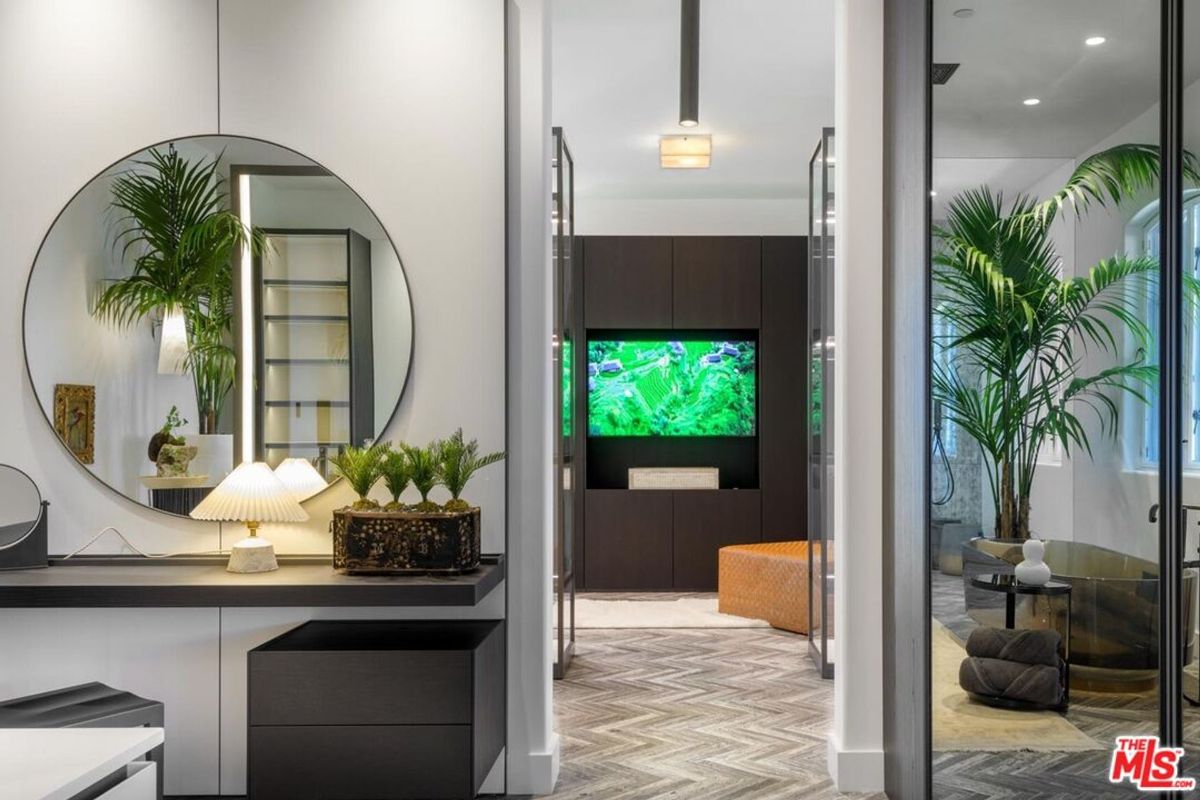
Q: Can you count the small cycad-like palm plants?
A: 4